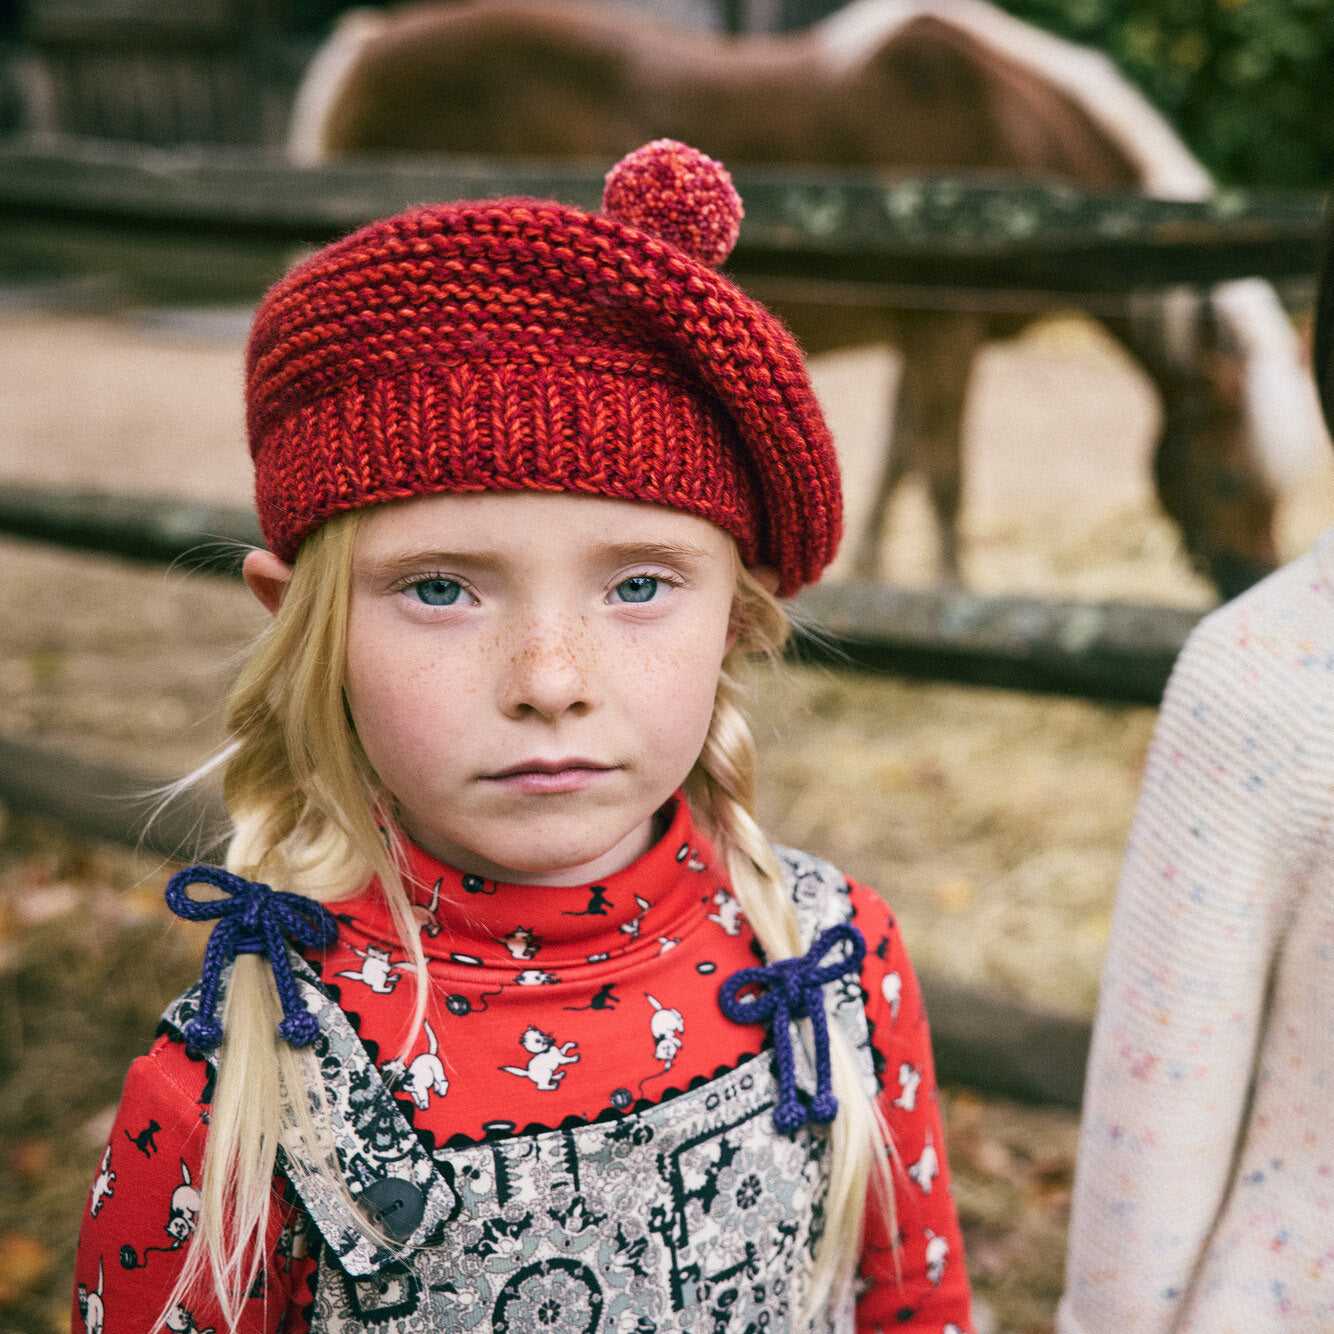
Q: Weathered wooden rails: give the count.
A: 3